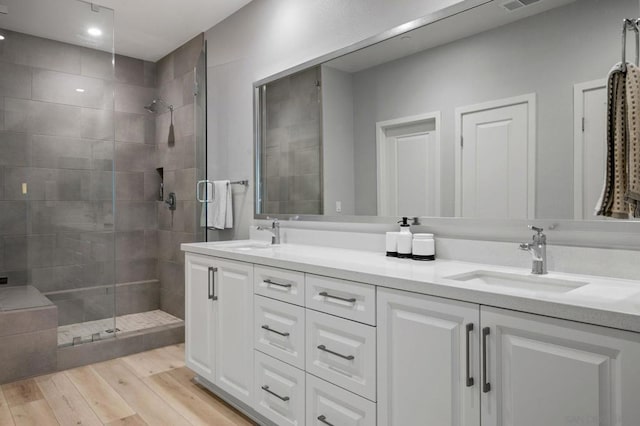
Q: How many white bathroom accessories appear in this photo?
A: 3